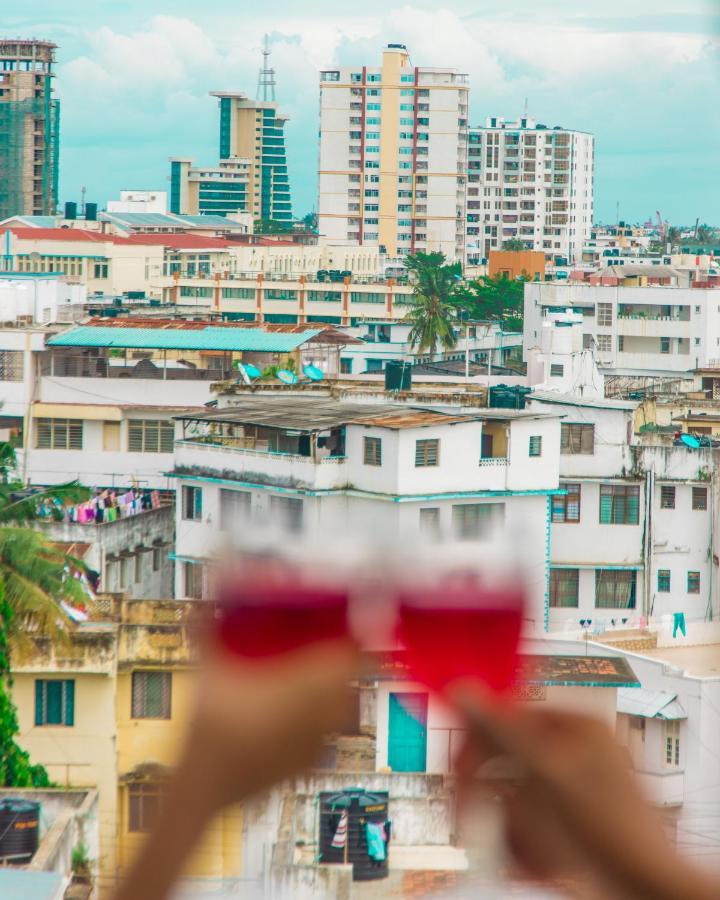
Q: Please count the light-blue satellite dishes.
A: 4